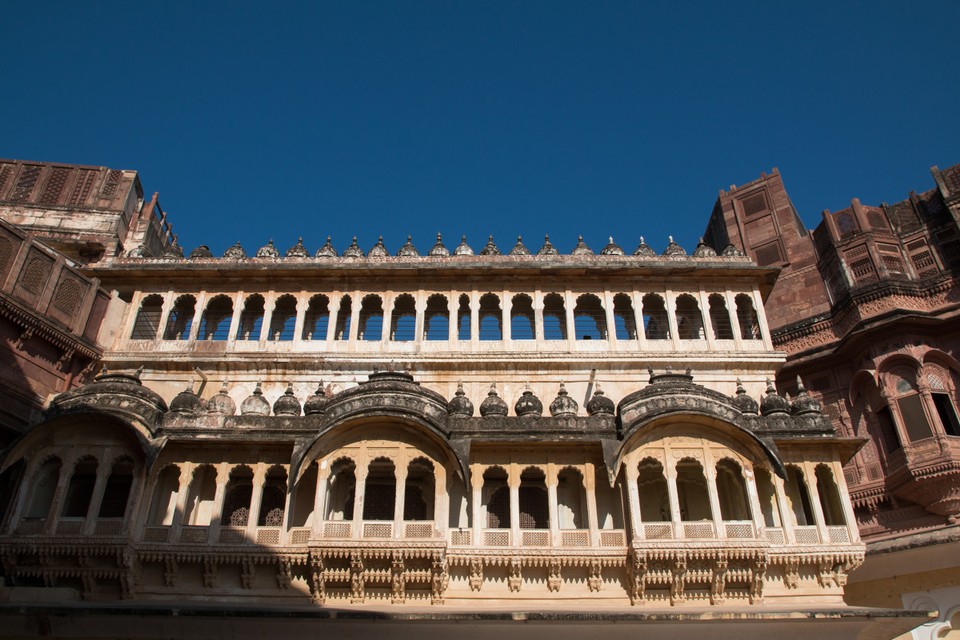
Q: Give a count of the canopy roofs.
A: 3